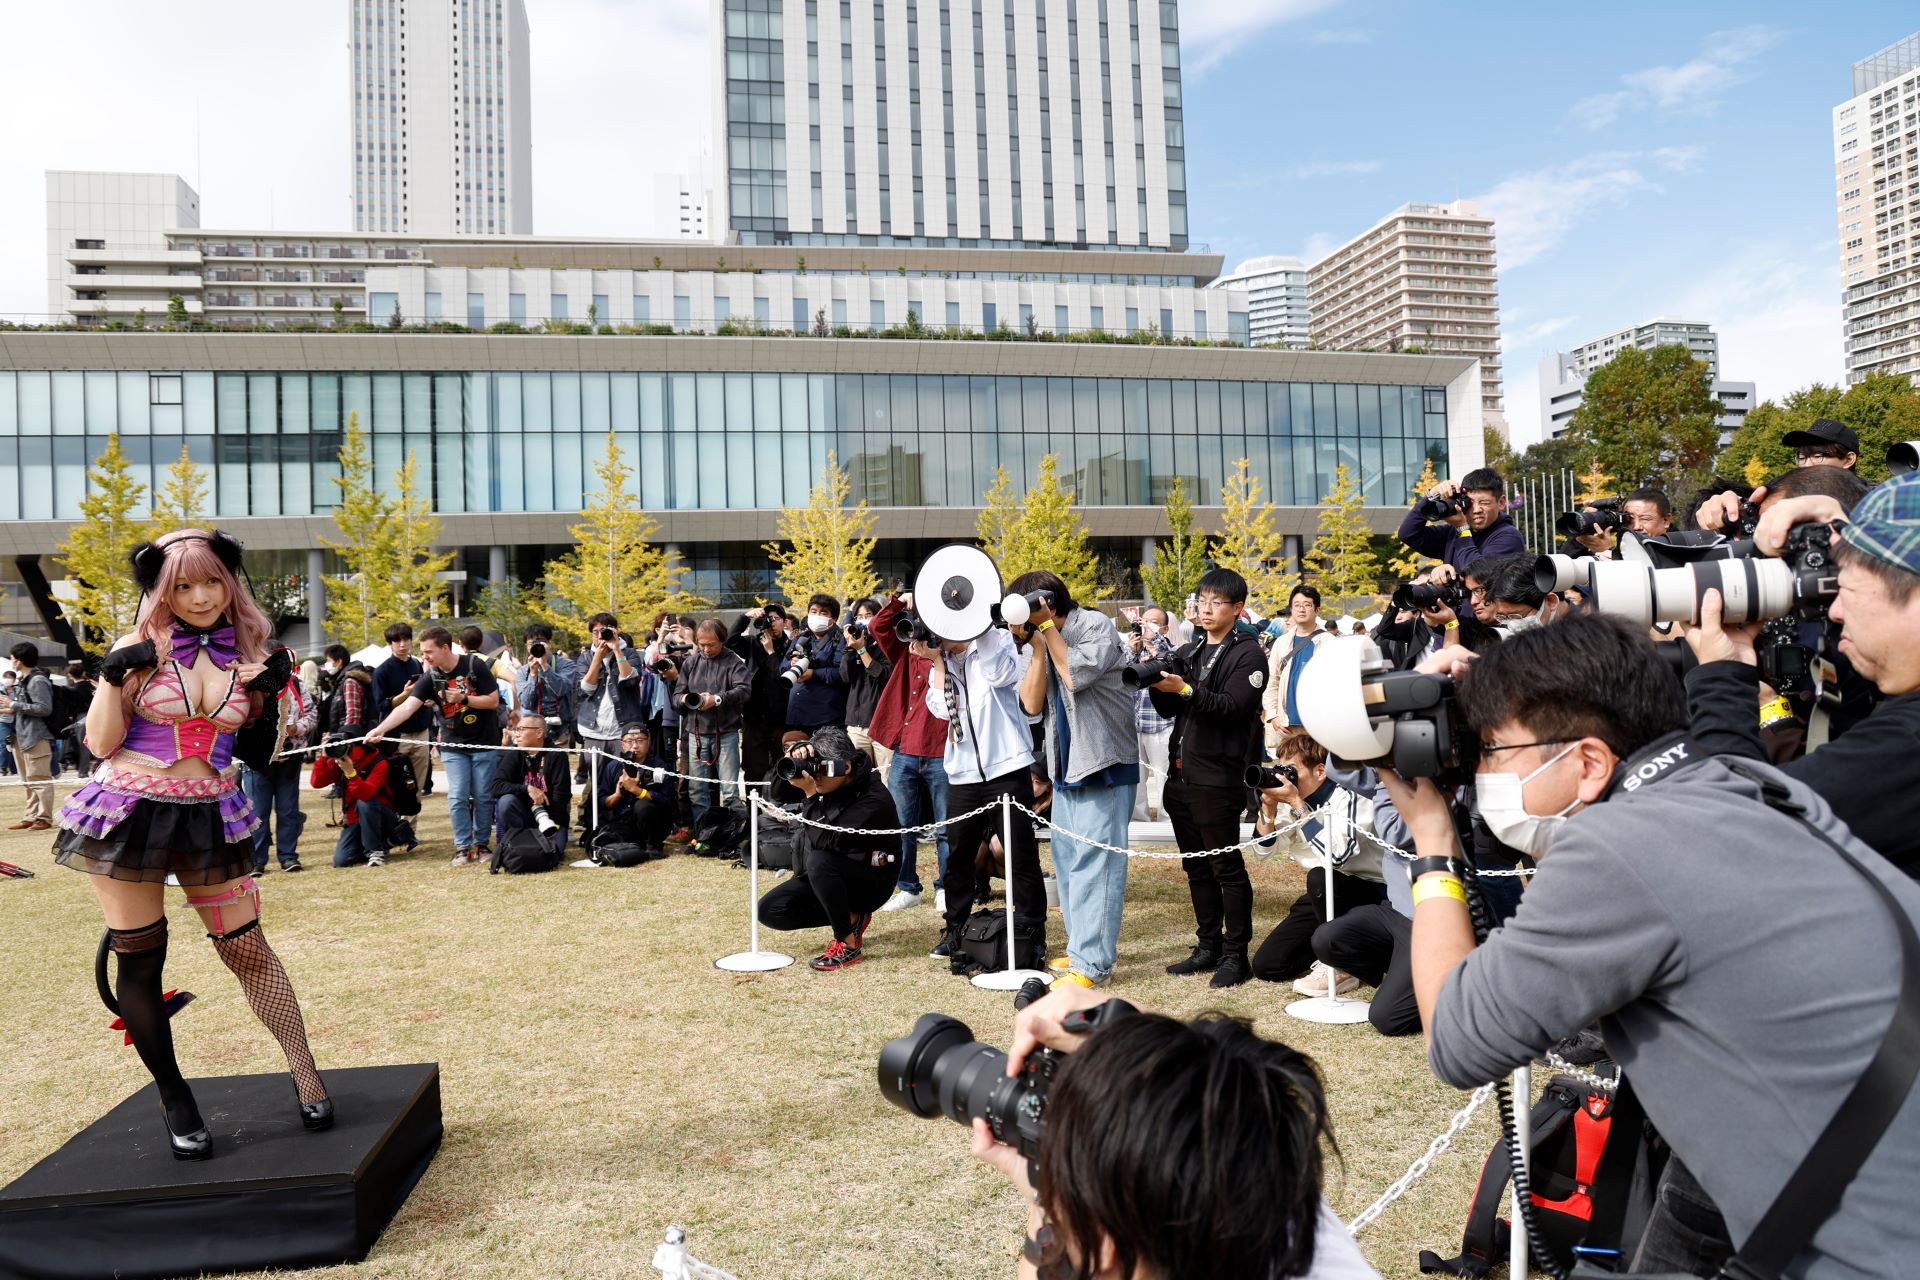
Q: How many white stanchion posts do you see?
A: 6